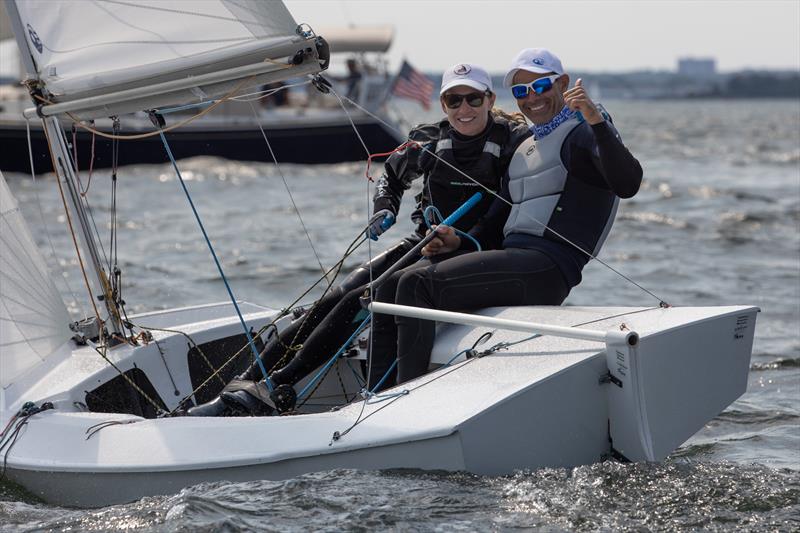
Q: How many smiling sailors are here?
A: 2